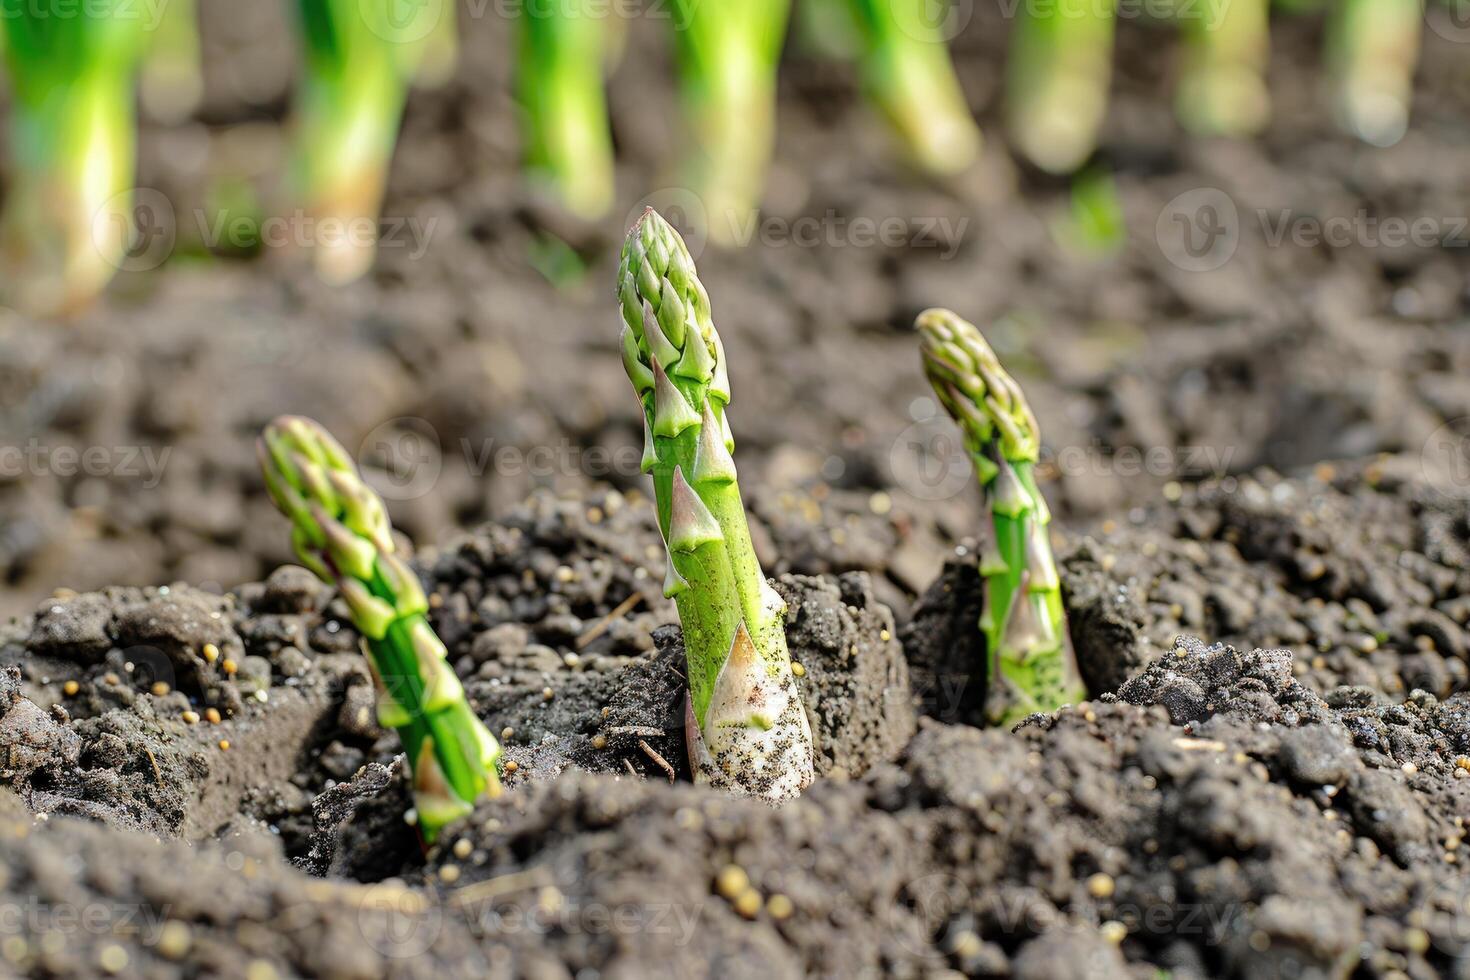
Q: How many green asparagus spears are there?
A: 3